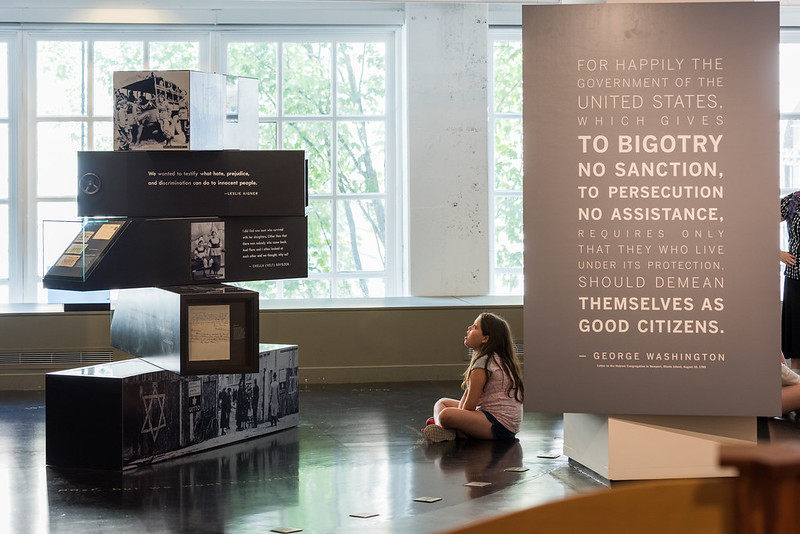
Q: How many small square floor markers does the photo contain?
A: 6